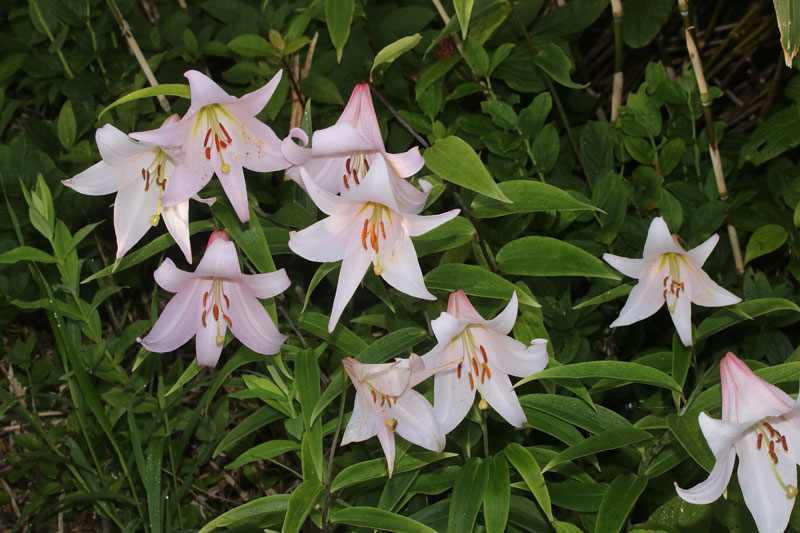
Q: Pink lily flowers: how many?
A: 9